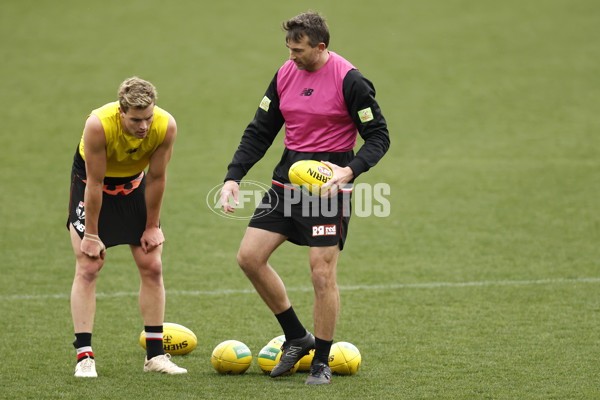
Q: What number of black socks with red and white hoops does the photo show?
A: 2